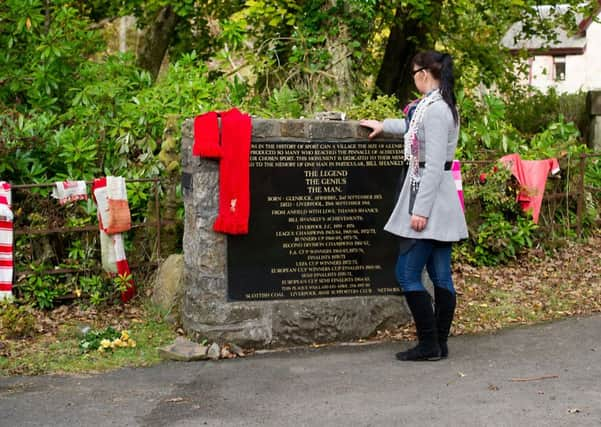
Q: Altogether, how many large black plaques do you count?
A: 1